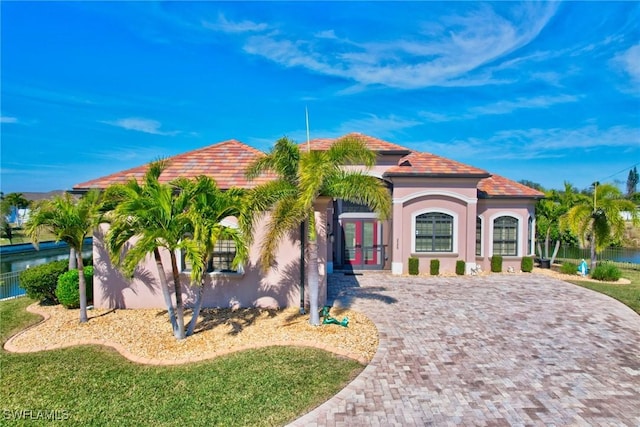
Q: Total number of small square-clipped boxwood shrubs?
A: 5